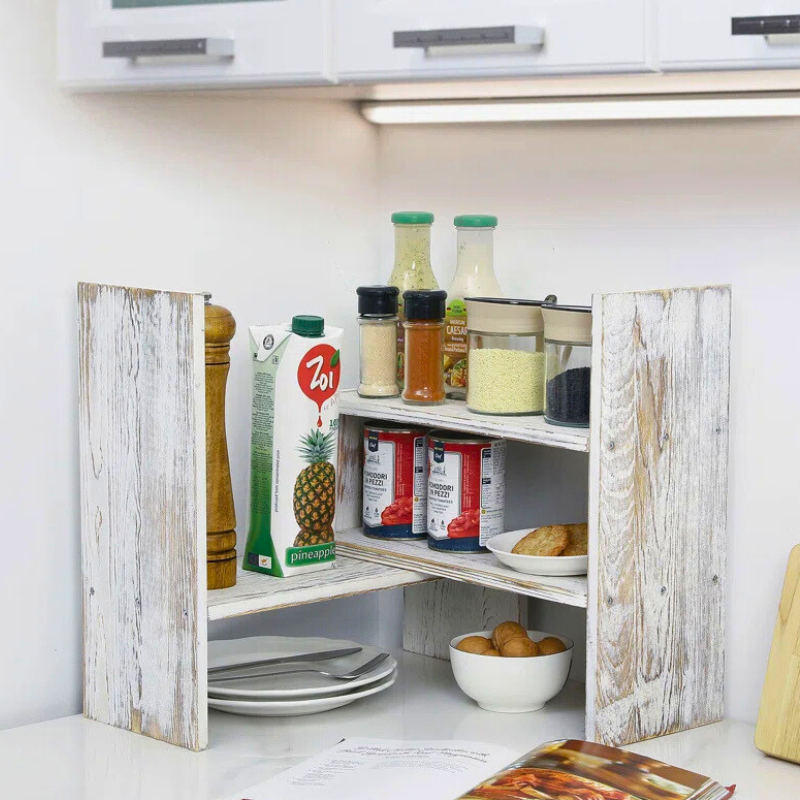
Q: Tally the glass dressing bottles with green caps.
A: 2